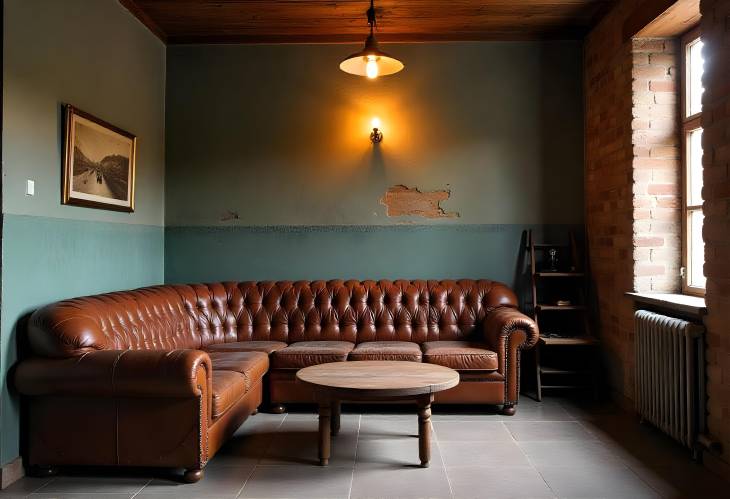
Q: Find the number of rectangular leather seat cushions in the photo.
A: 6